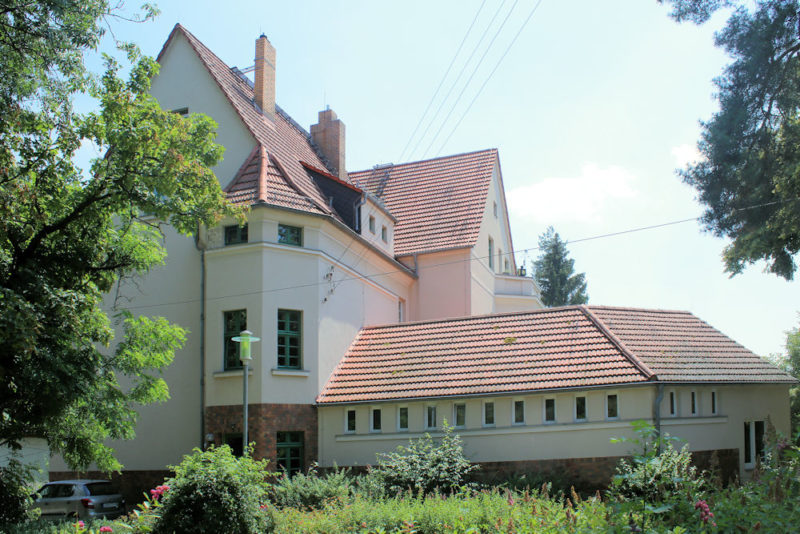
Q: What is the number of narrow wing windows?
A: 13